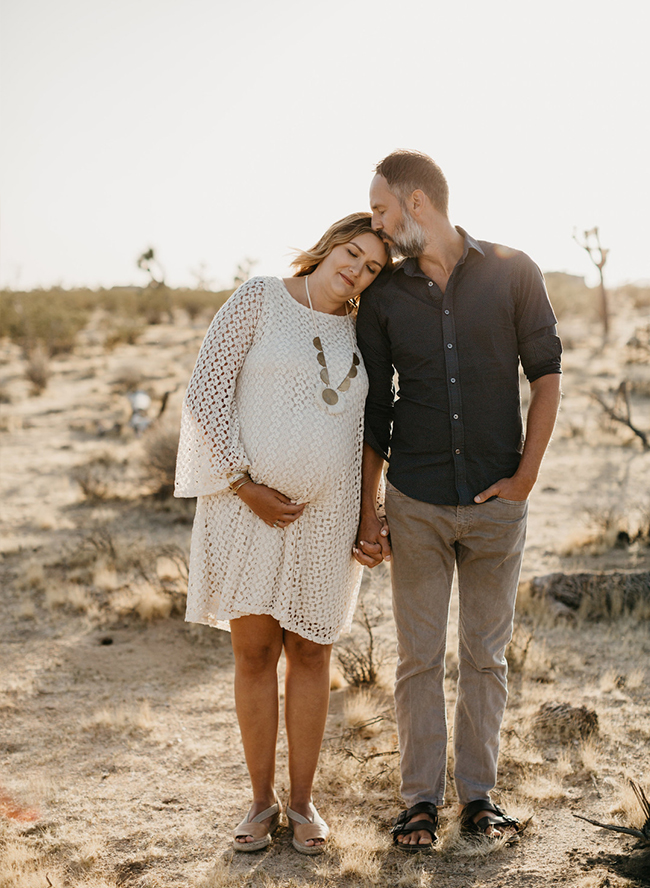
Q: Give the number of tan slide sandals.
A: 2